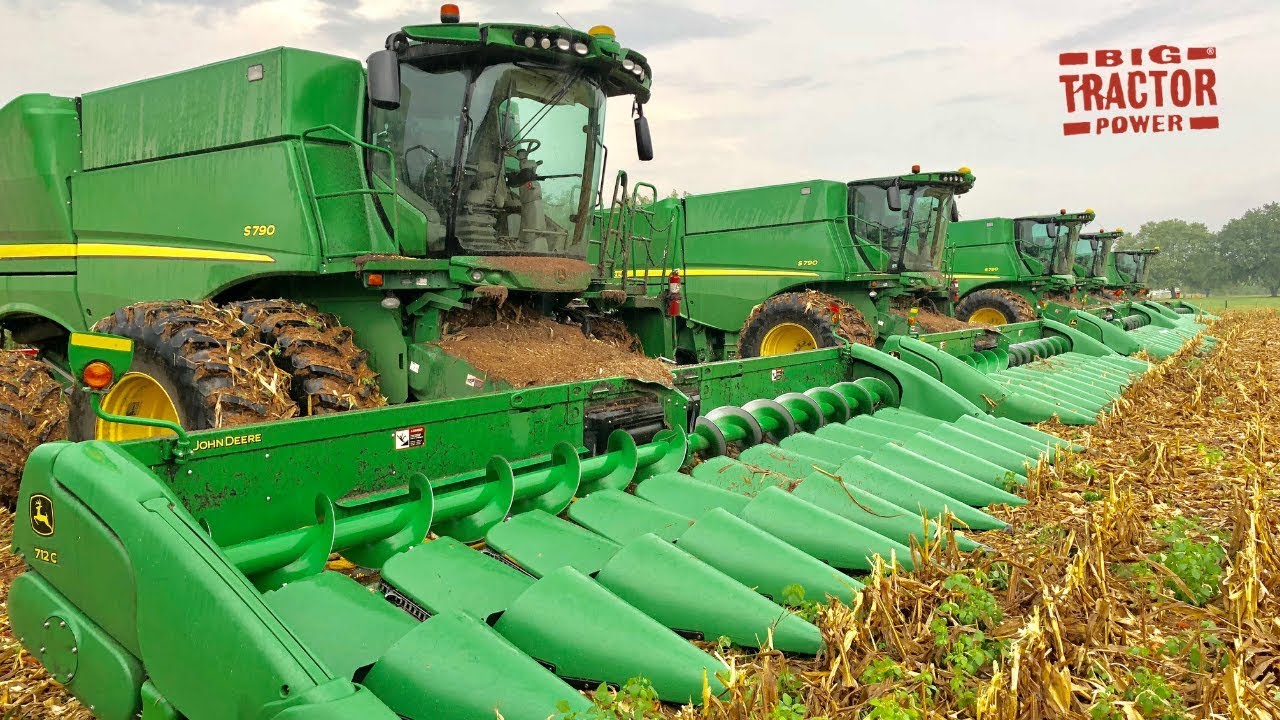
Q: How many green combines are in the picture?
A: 5